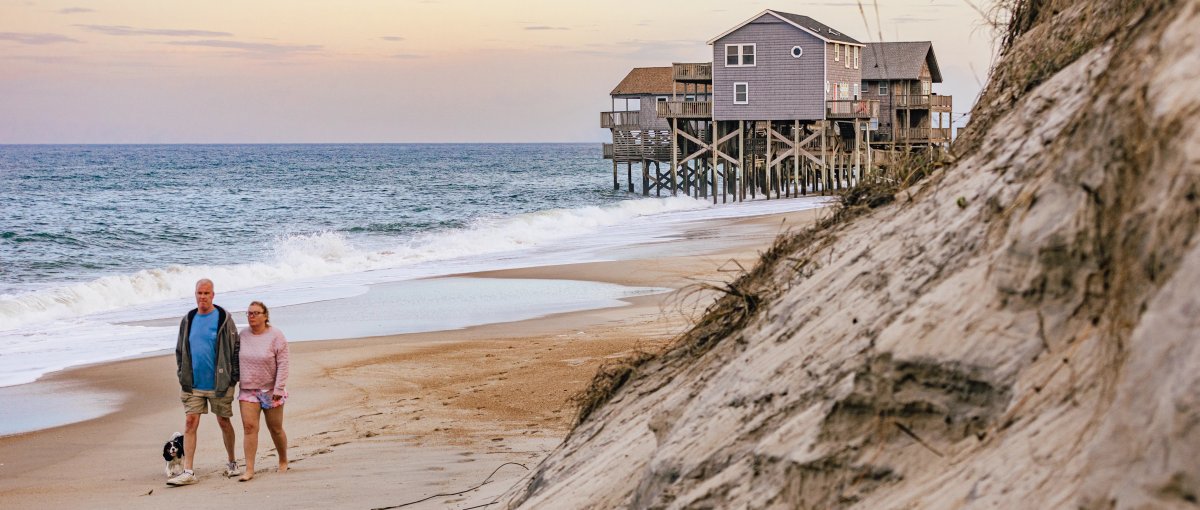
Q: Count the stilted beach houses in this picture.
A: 3